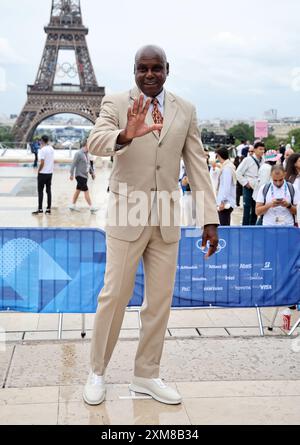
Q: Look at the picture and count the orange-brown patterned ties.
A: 1